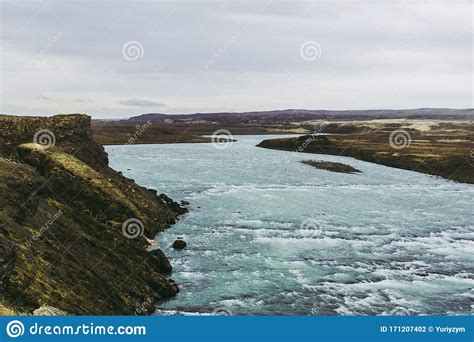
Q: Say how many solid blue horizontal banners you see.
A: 1